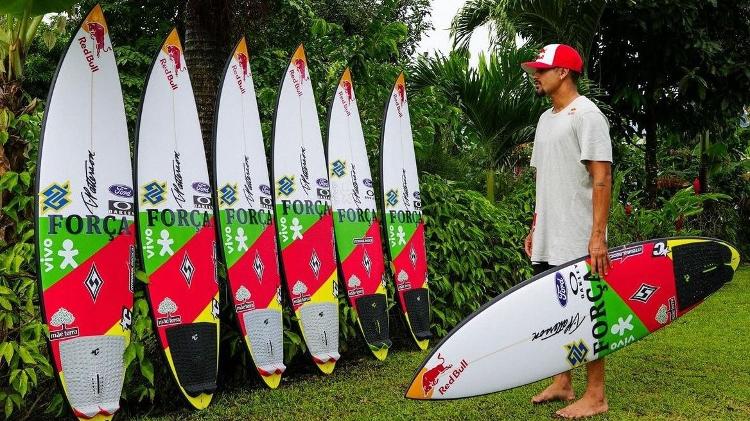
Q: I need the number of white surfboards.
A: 7